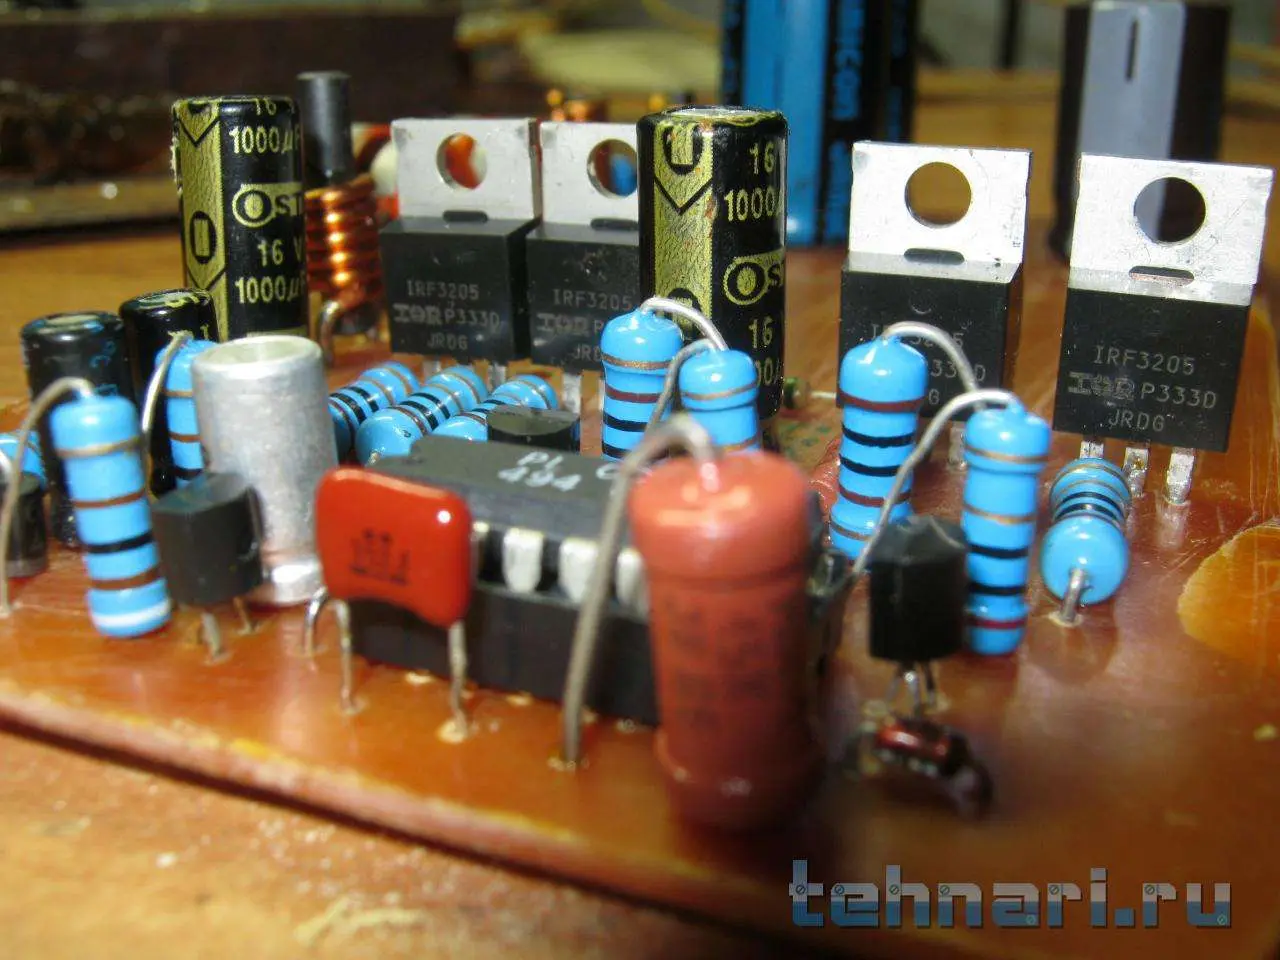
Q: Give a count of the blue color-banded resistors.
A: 11